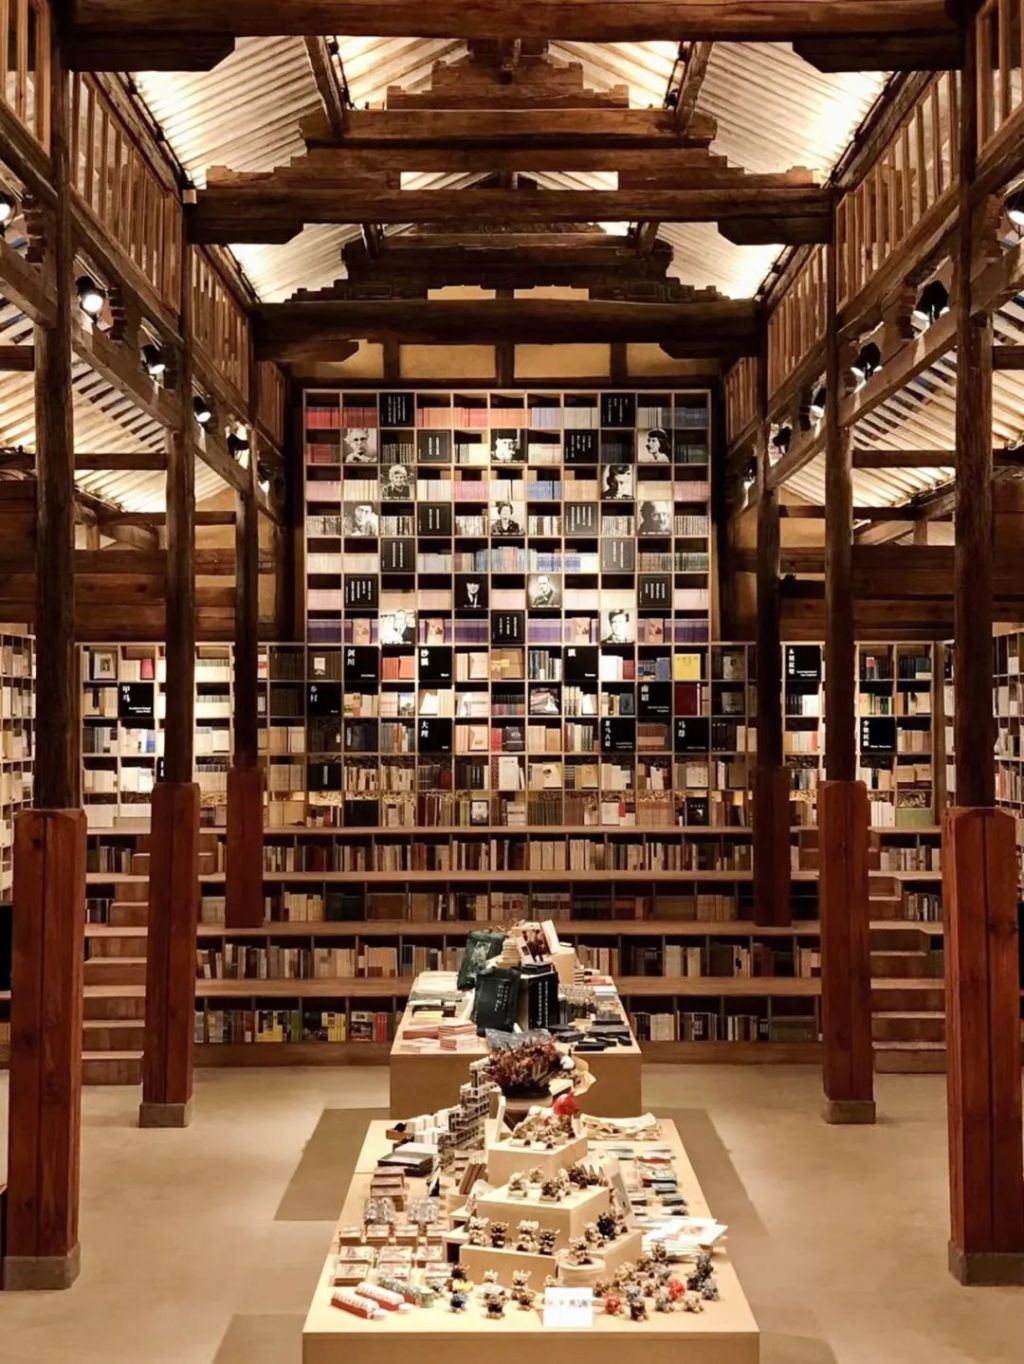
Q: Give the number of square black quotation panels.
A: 11